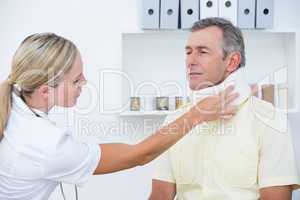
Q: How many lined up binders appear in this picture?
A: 7